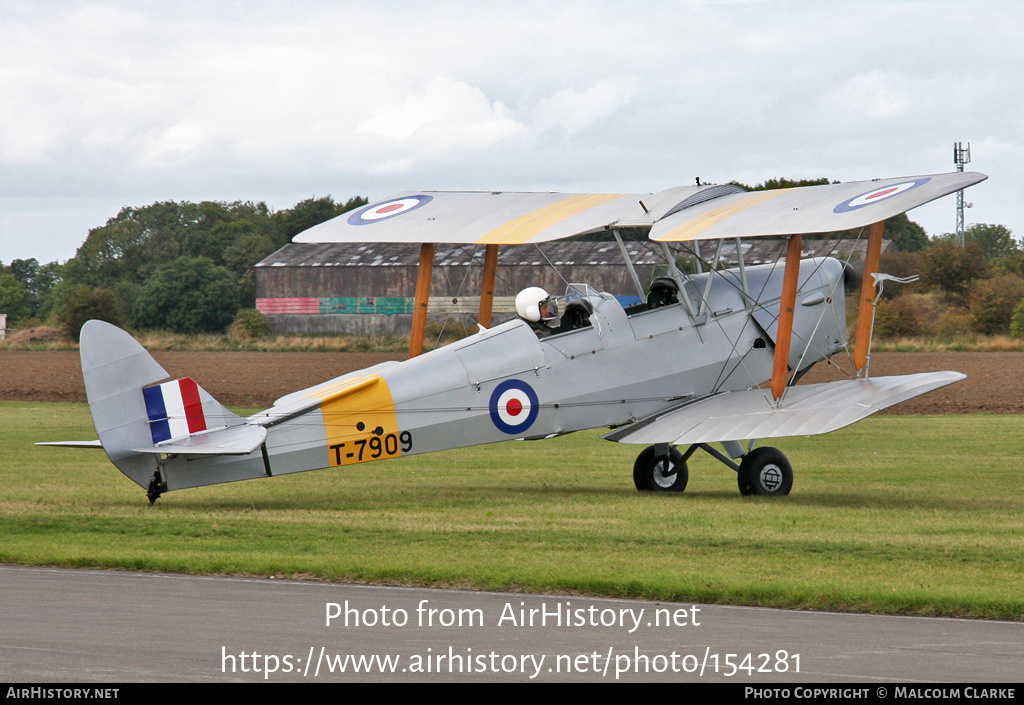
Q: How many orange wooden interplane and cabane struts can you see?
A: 4